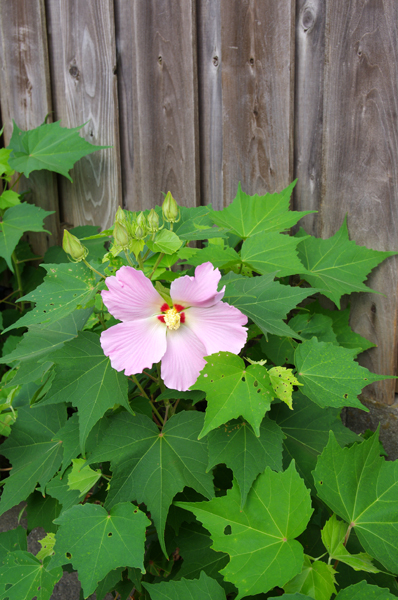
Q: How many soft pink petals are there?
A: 5